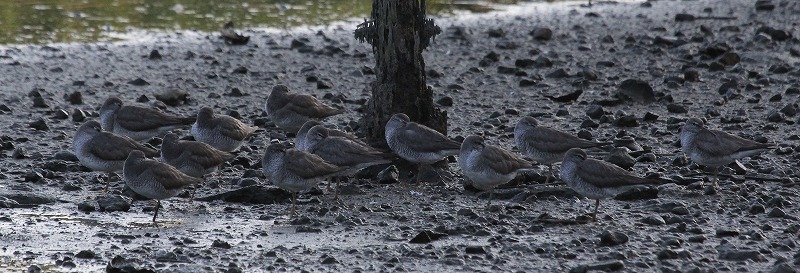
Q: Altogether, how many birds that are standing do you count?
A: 14